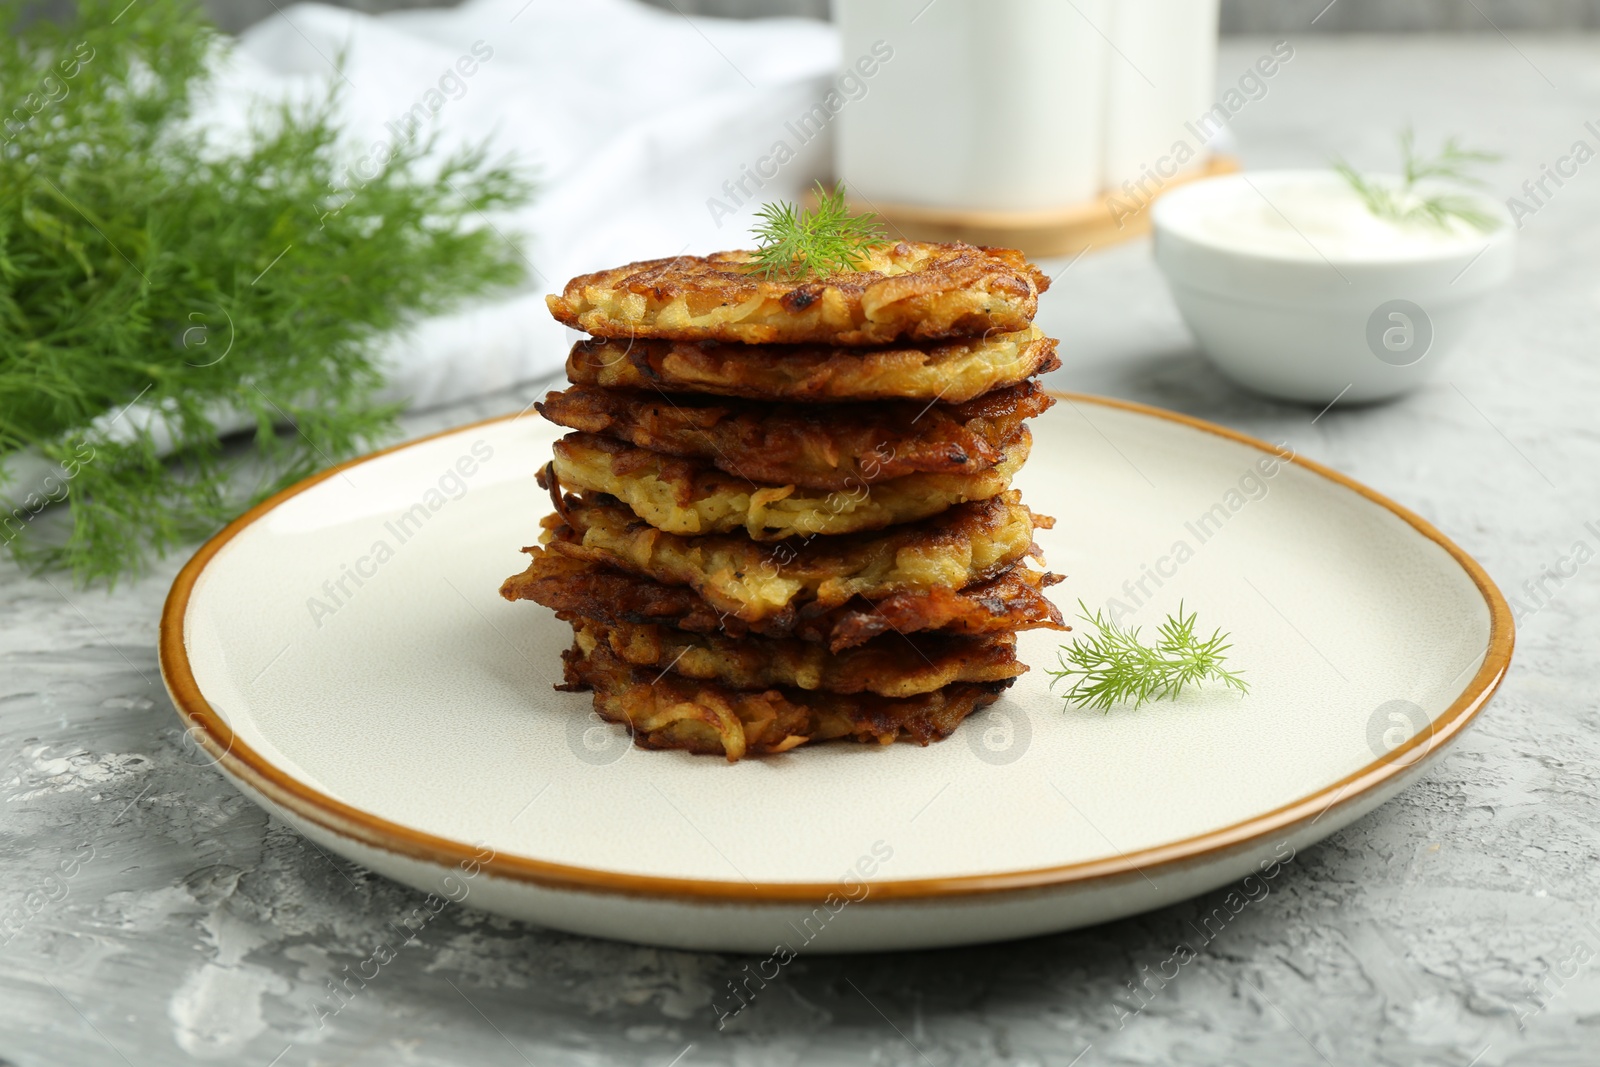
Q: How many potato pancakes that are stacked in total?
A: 8